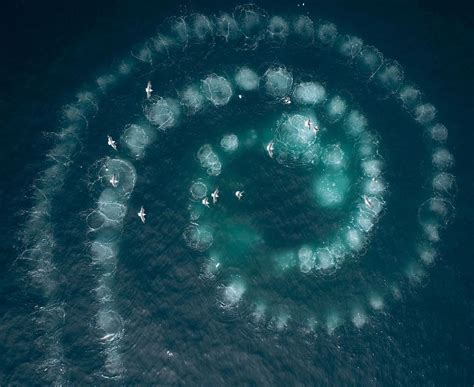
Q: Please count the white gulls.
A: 11